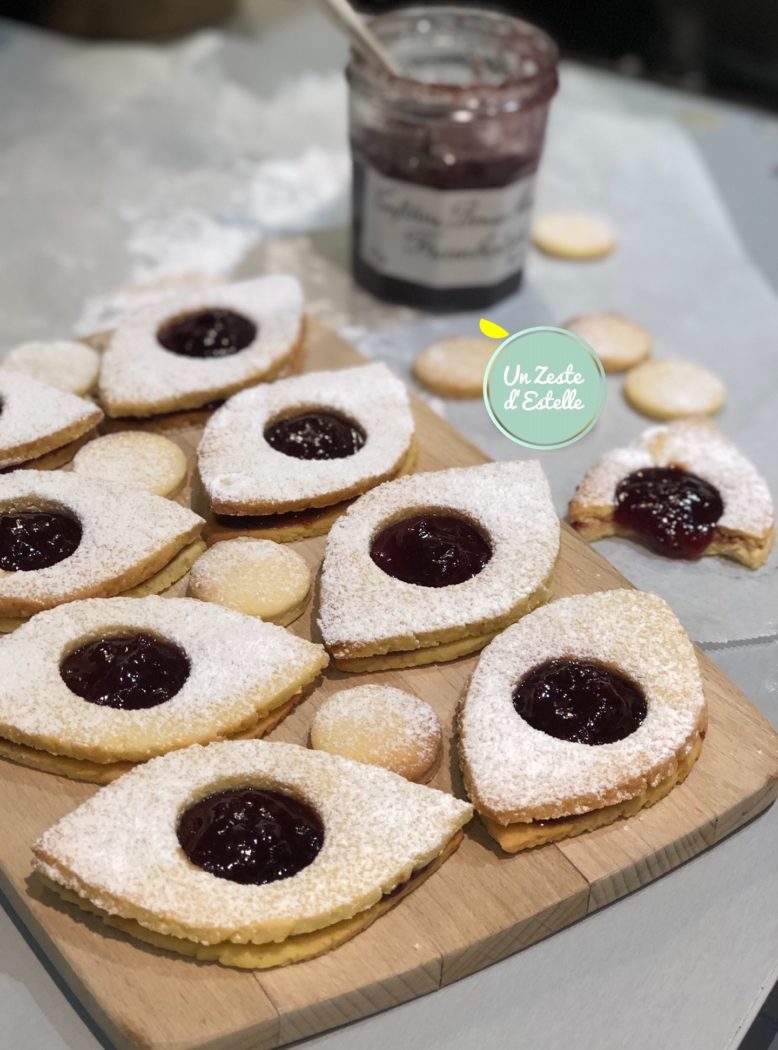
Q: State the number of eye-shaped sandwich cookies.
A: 9